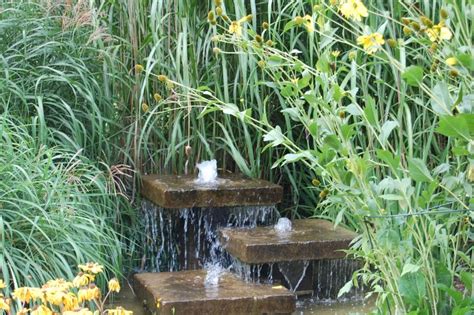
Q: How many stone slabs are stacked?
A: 3